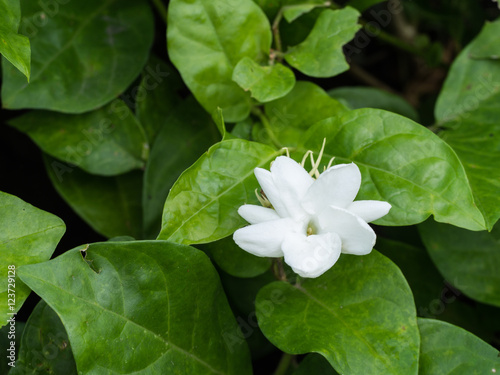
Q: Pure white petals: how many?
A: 8